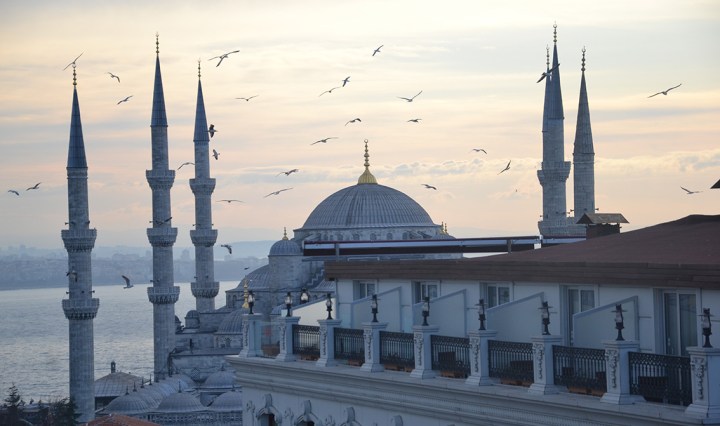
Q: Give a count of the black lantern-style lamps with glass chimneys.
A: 10